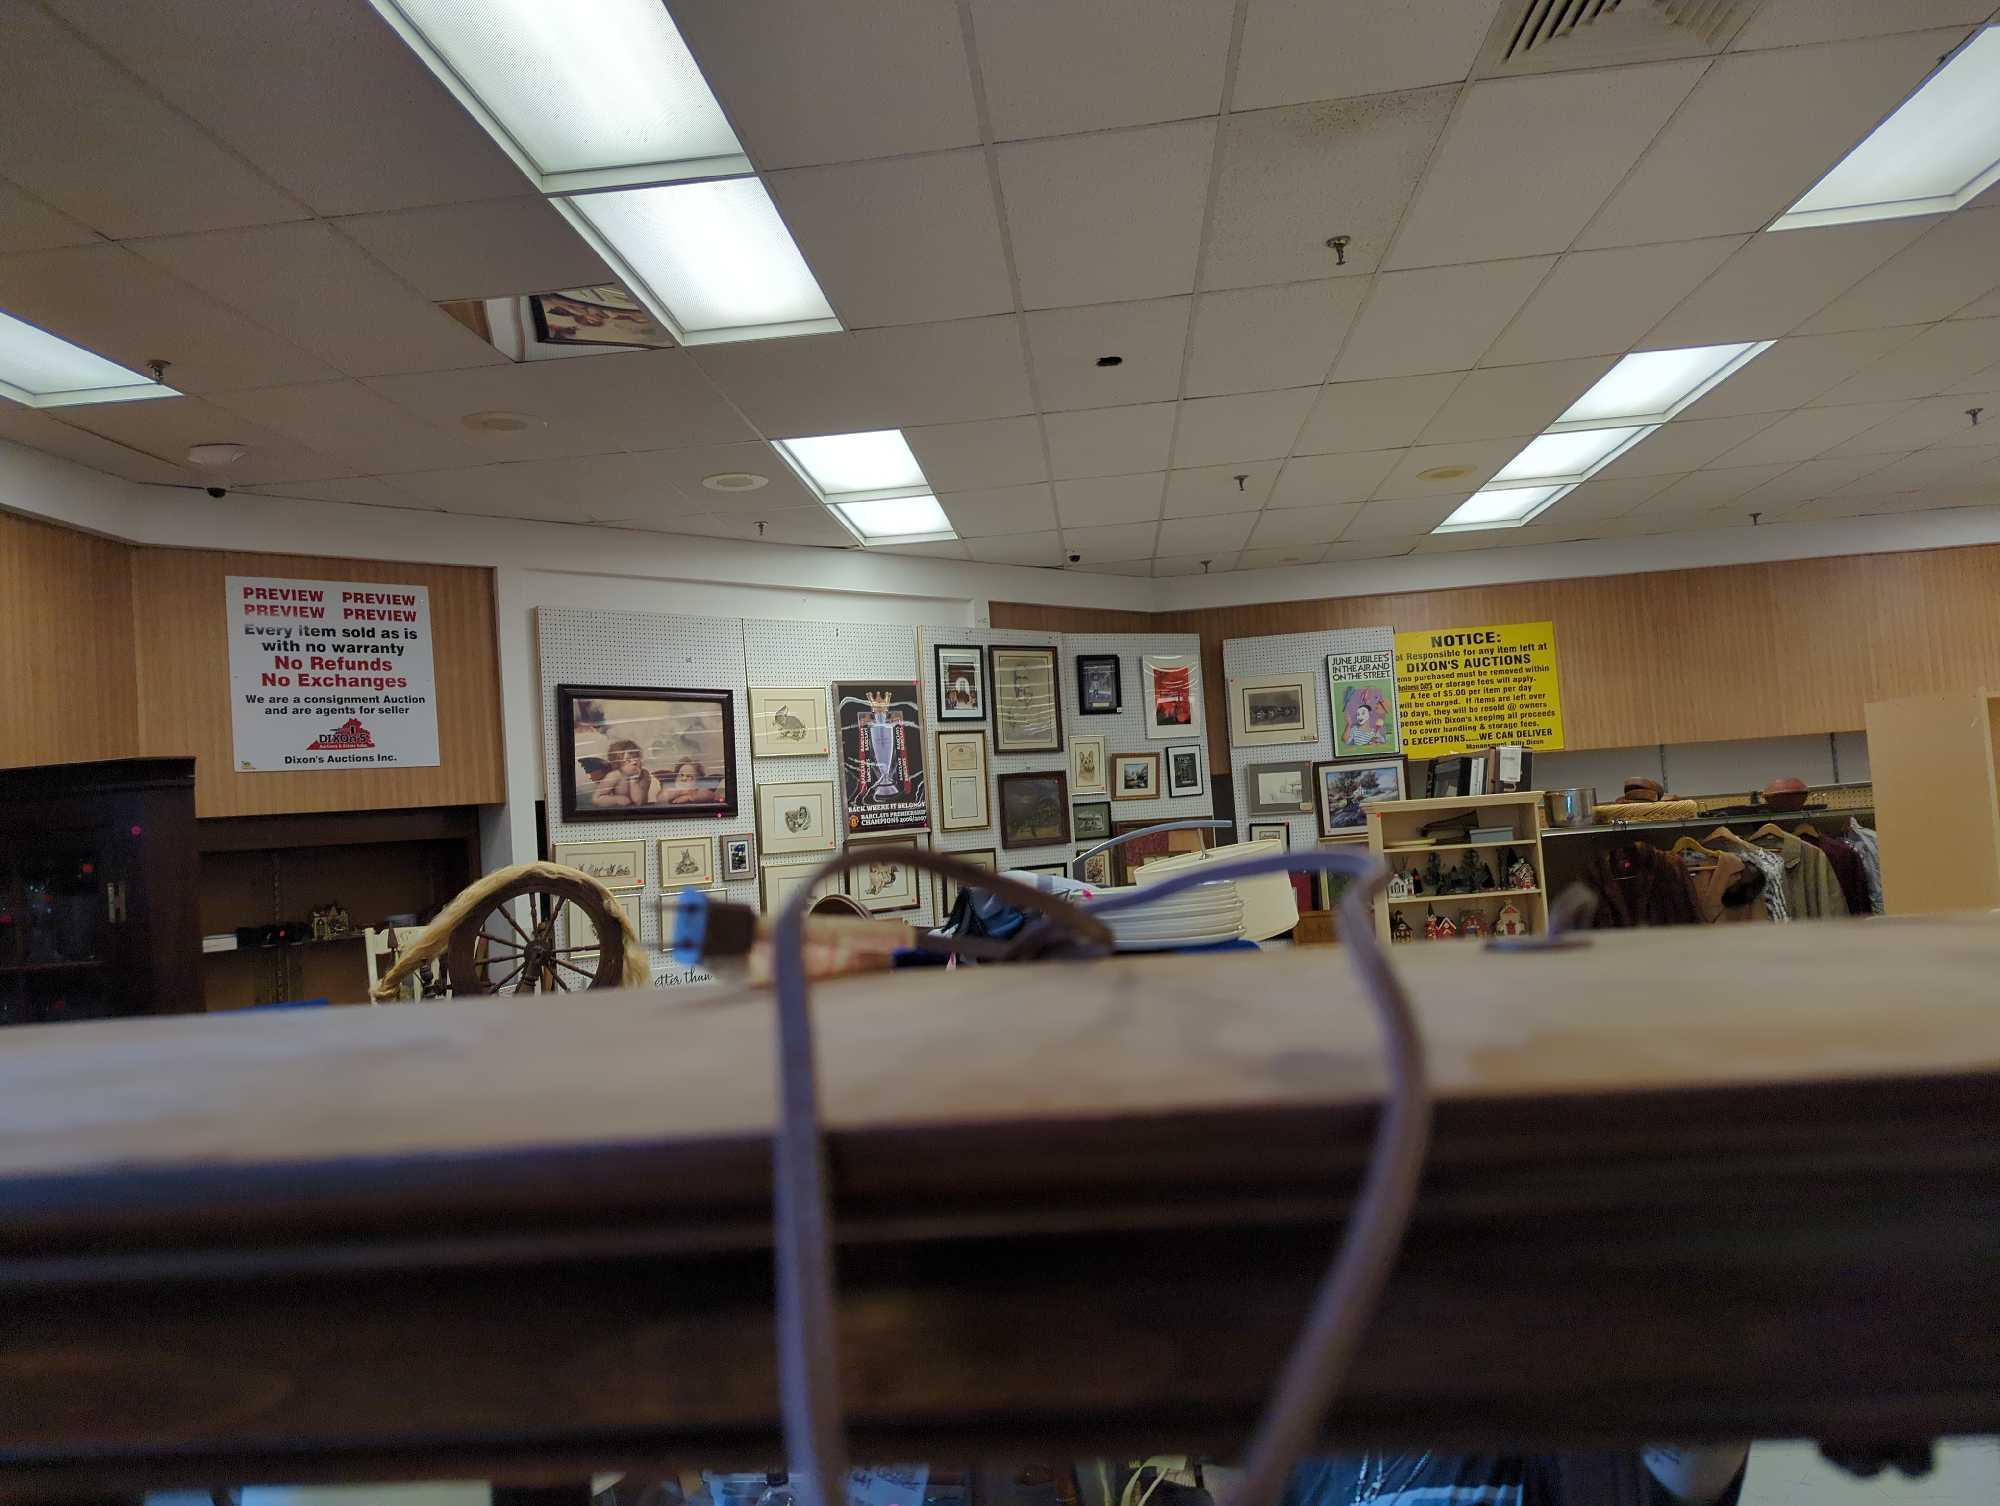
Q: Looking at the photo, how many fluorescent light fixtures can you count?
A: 9